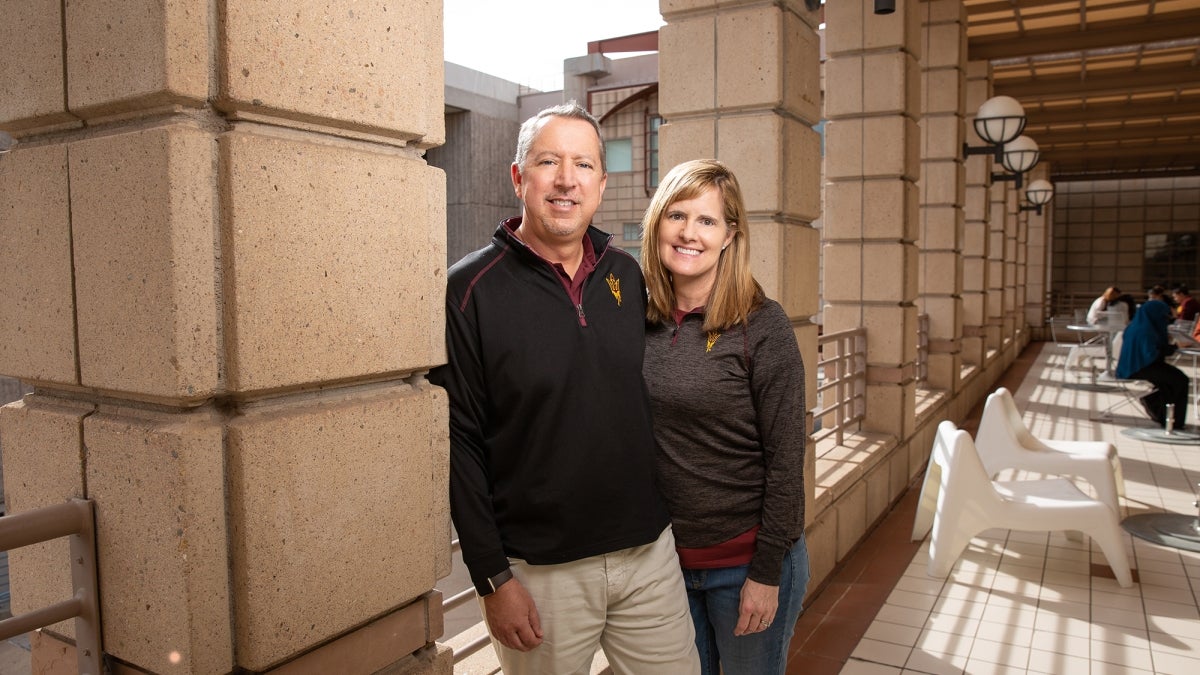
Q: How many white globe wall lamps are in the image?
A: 3